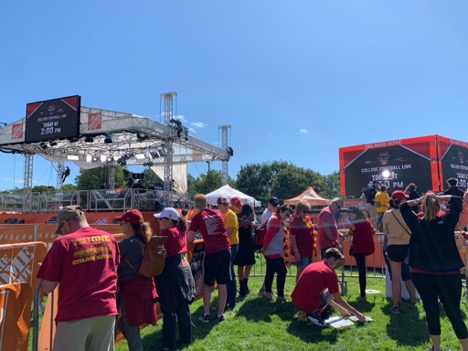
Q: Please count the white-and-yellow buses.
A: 0